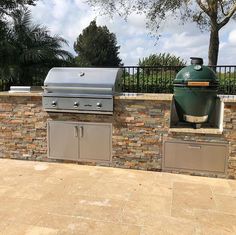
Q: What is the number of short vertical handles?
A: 2